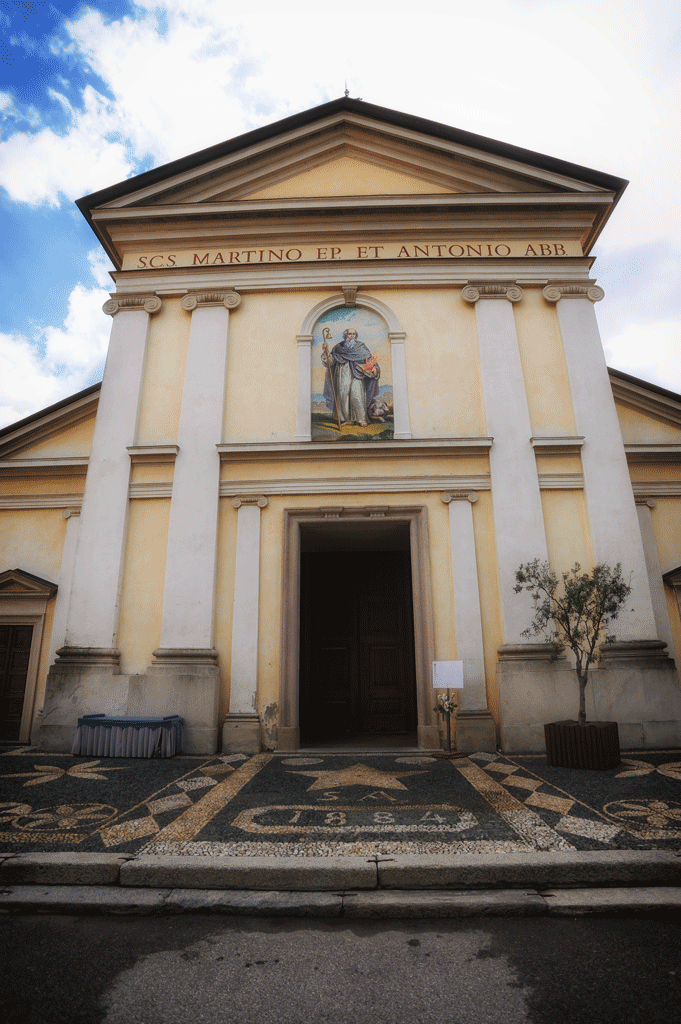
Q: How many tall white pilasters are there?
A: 4